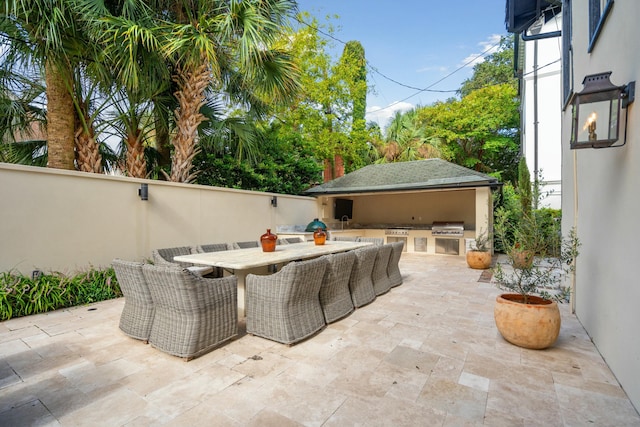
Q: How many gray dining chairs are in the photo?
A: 14